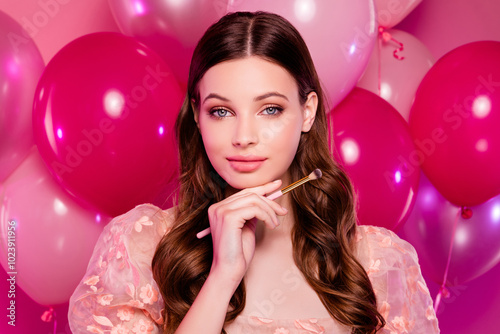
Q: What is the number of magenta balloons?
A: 3